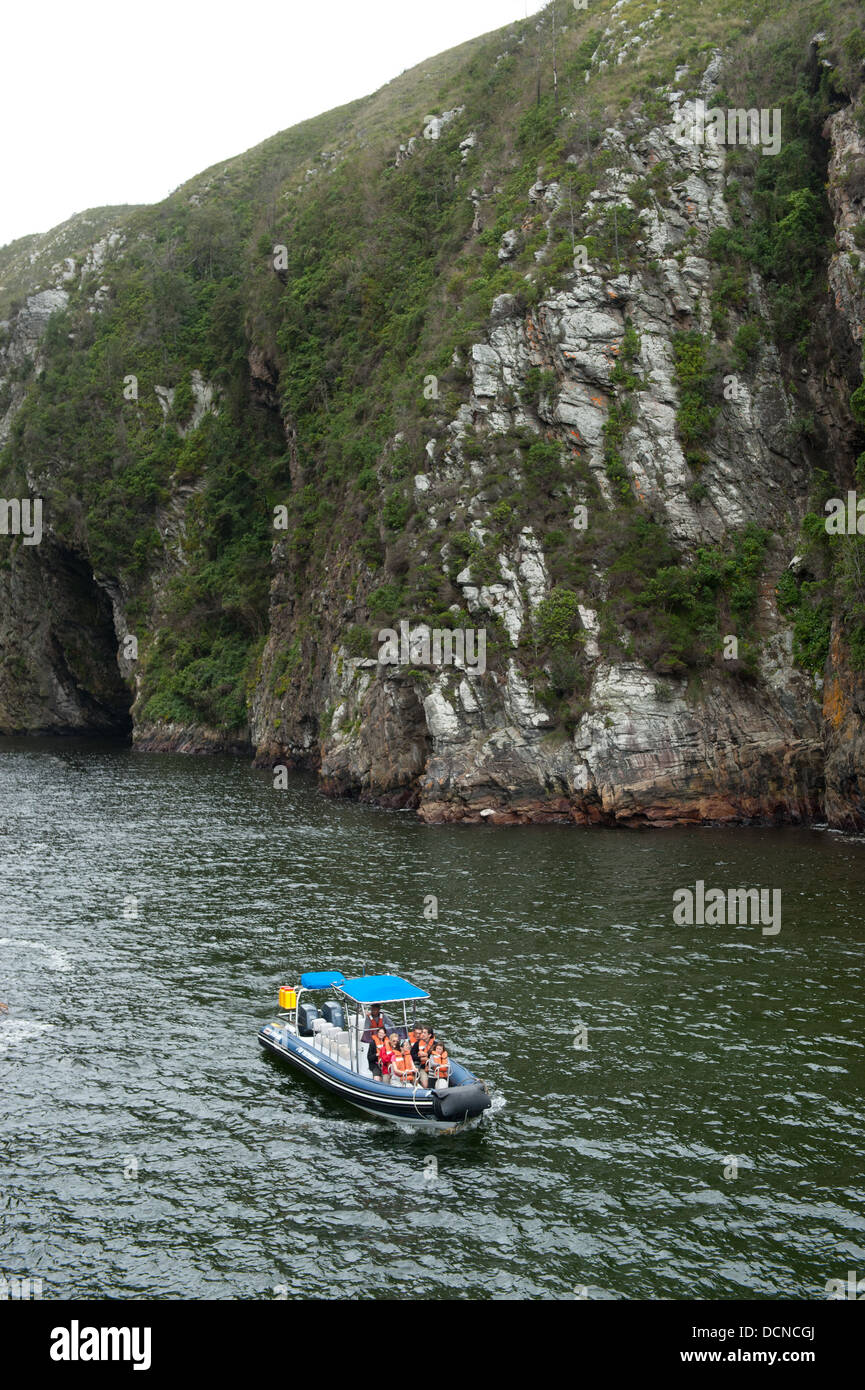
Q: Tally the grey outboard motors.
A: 2